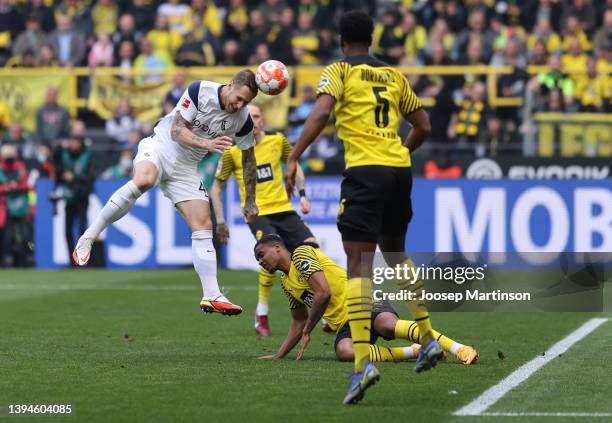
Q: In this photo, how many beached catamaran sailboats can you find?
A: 0